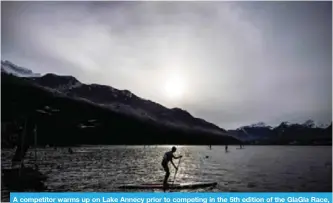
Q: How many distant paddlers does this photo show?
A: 3